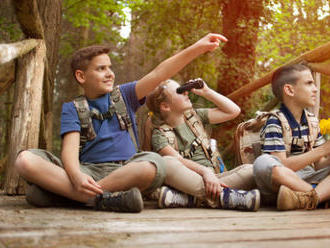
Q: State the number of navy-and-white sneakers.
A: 2